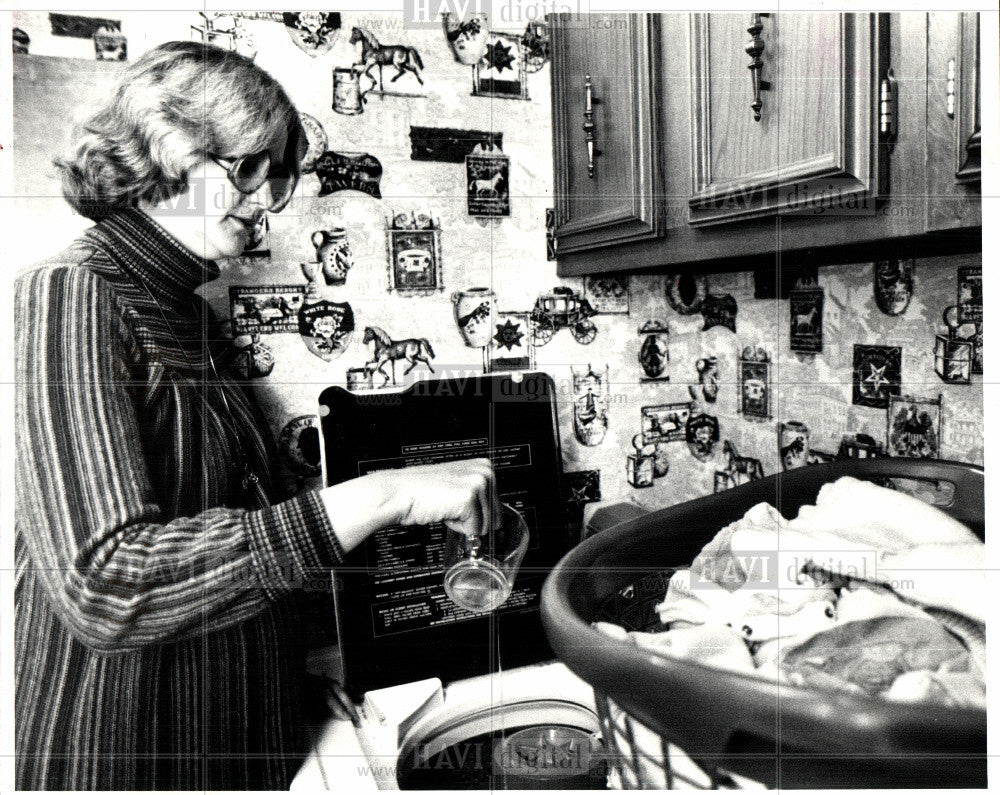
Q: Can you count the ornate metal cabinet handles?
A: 2